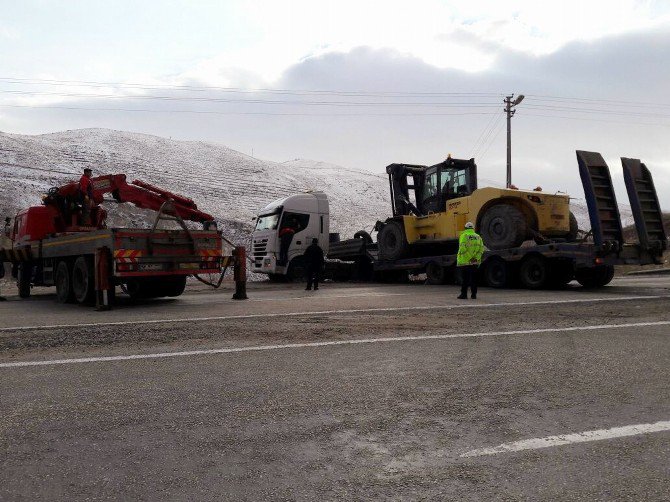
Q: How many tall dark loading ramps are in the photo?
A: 2